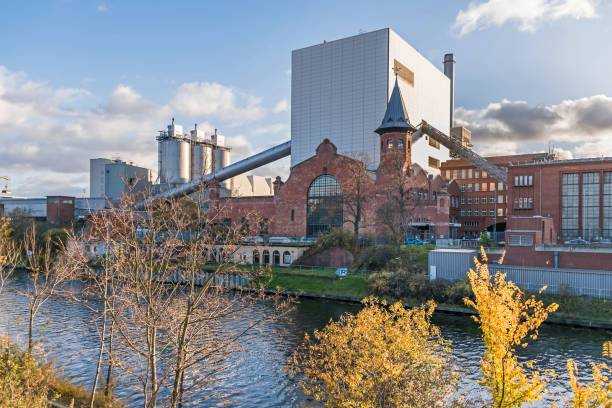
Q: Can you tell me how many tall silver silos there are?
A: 3